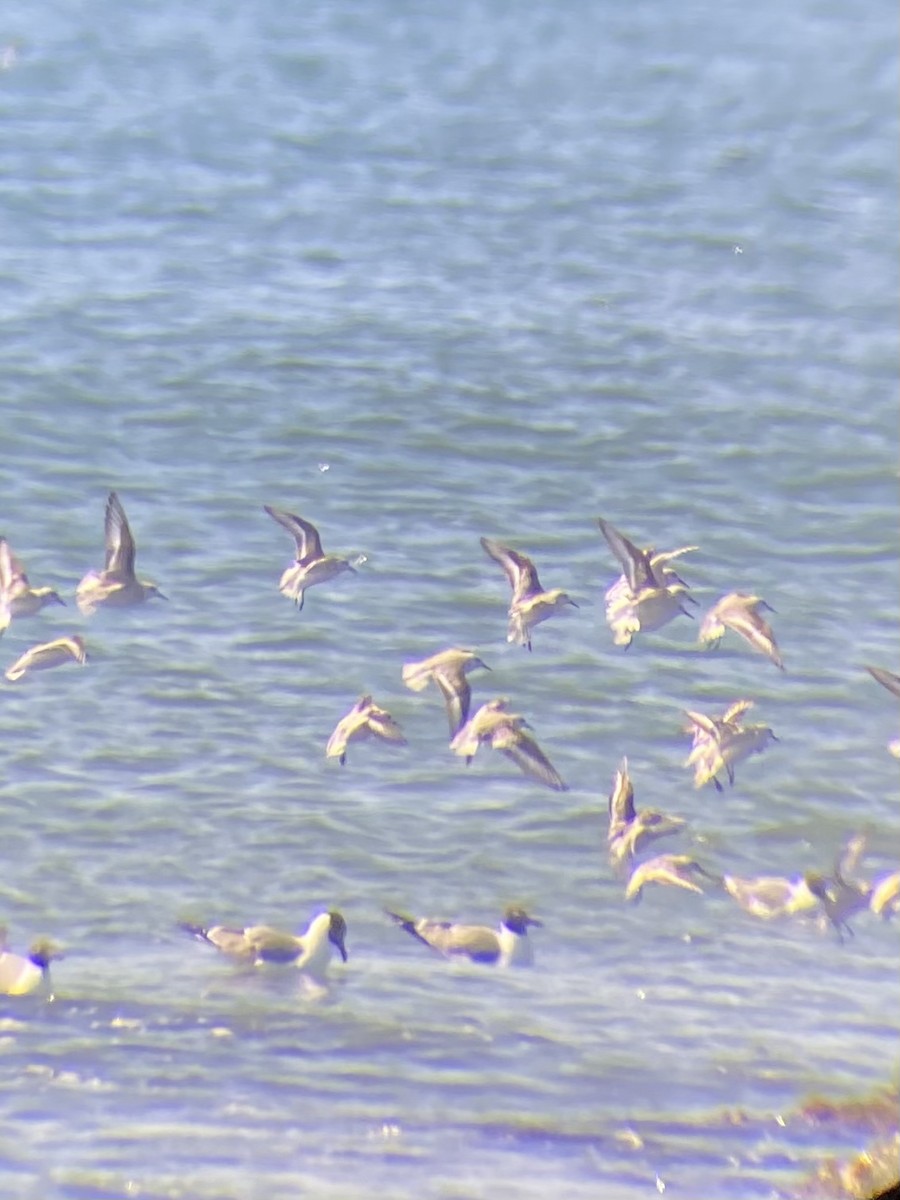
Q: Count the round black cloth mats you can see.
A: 0